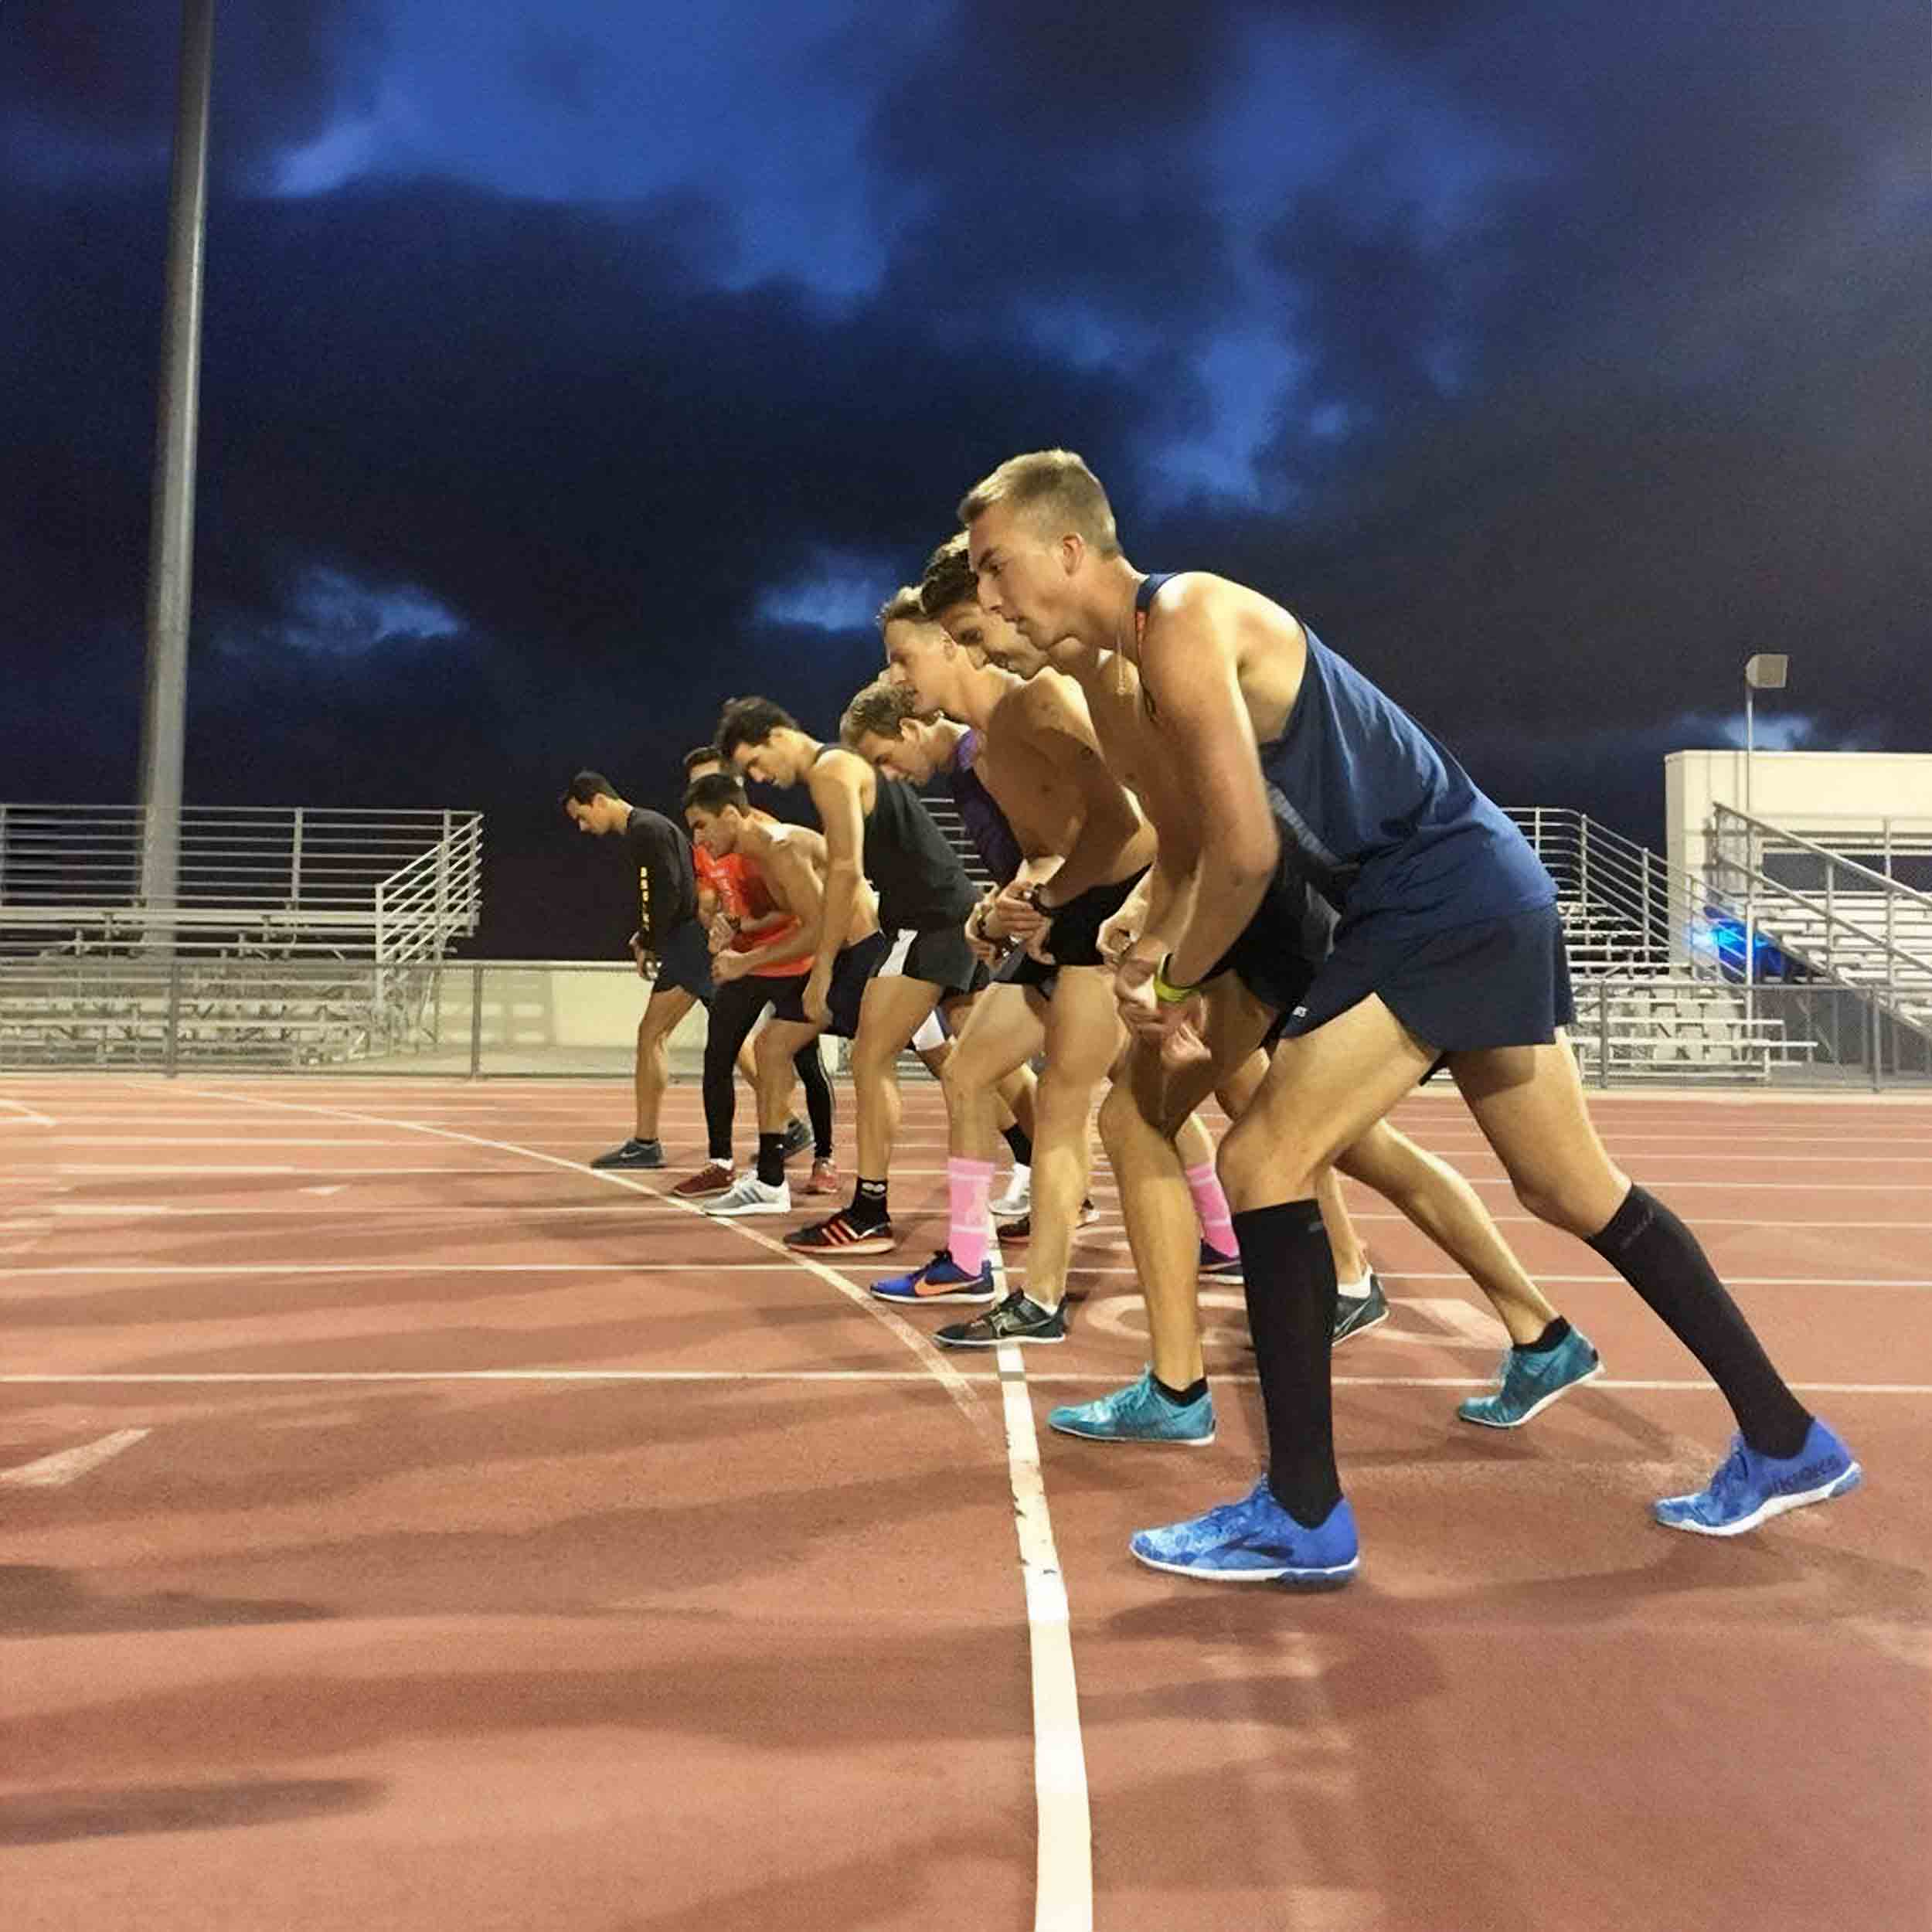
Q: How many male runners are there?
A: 8